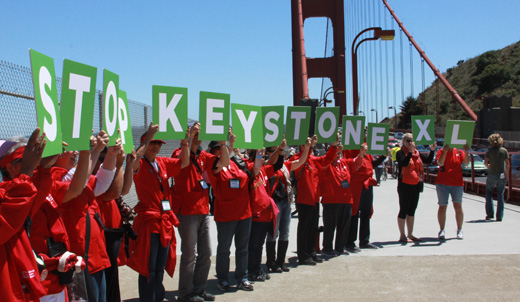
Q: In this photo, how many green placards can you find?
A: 14